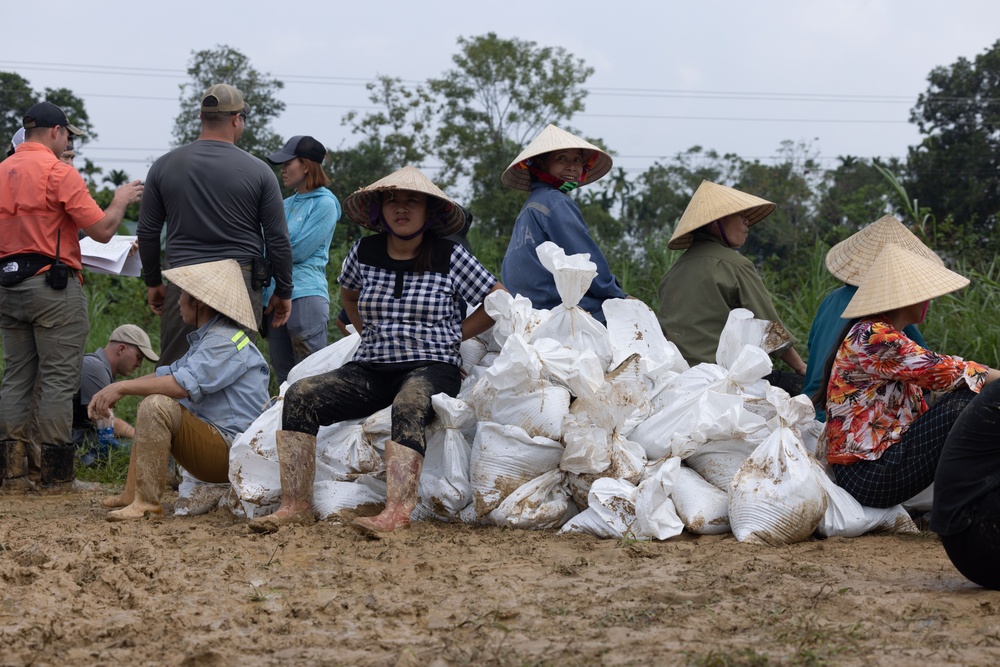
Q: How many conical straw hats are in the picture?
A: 6